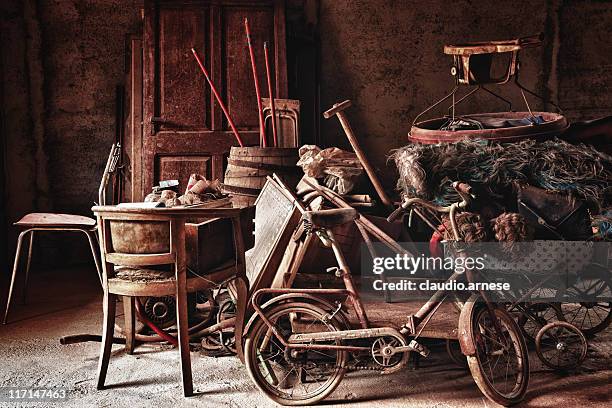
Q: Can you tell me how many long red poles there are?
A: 3